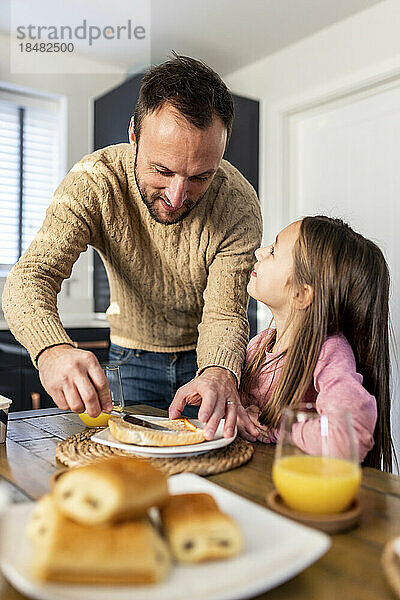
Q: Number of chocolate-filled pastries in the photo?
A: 4